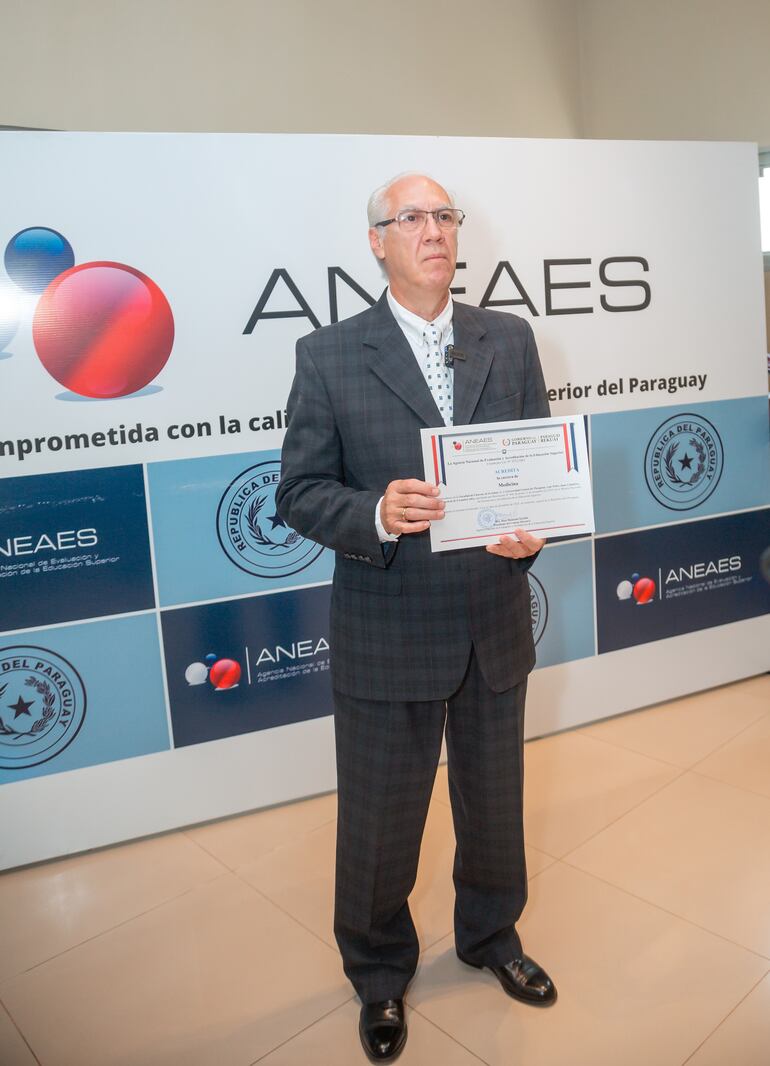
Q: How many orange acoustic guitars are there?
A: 0